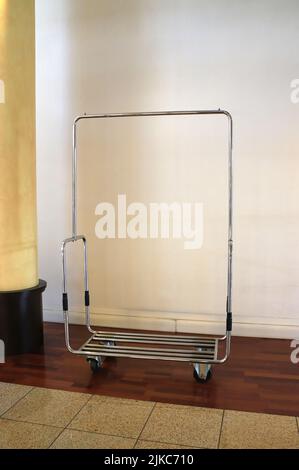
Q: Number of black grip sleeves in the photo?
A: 3